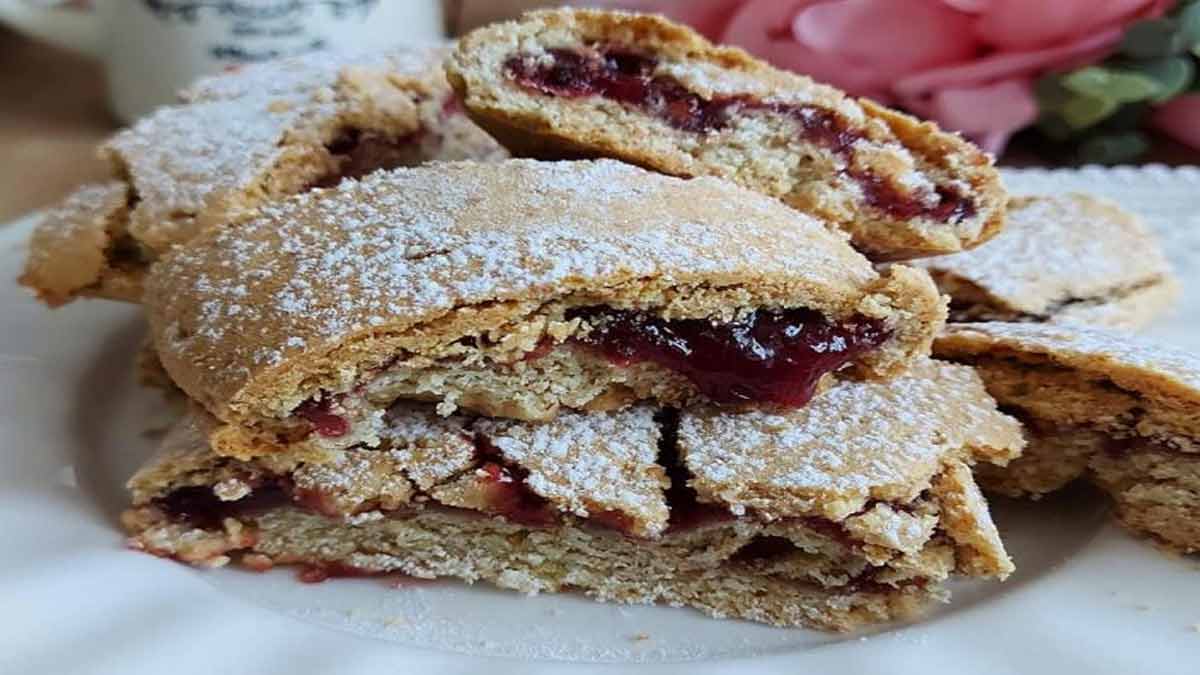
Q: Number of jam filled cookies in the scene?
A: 6